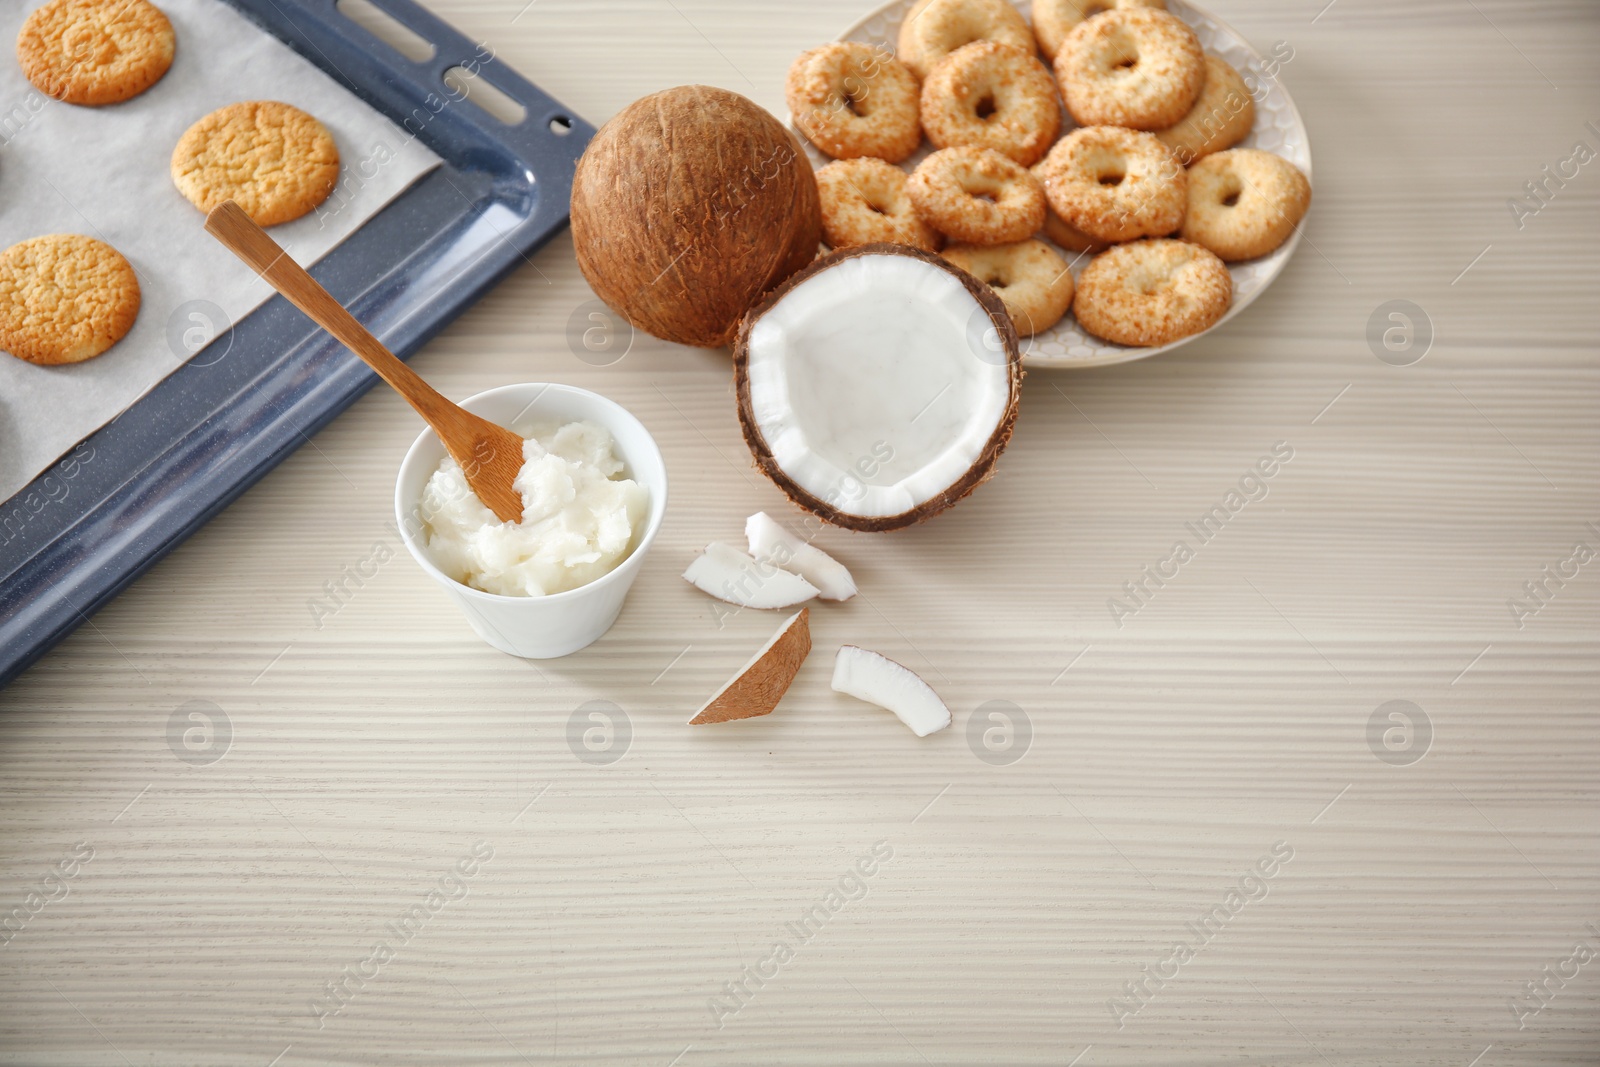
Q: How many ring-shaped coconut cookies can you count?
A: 13